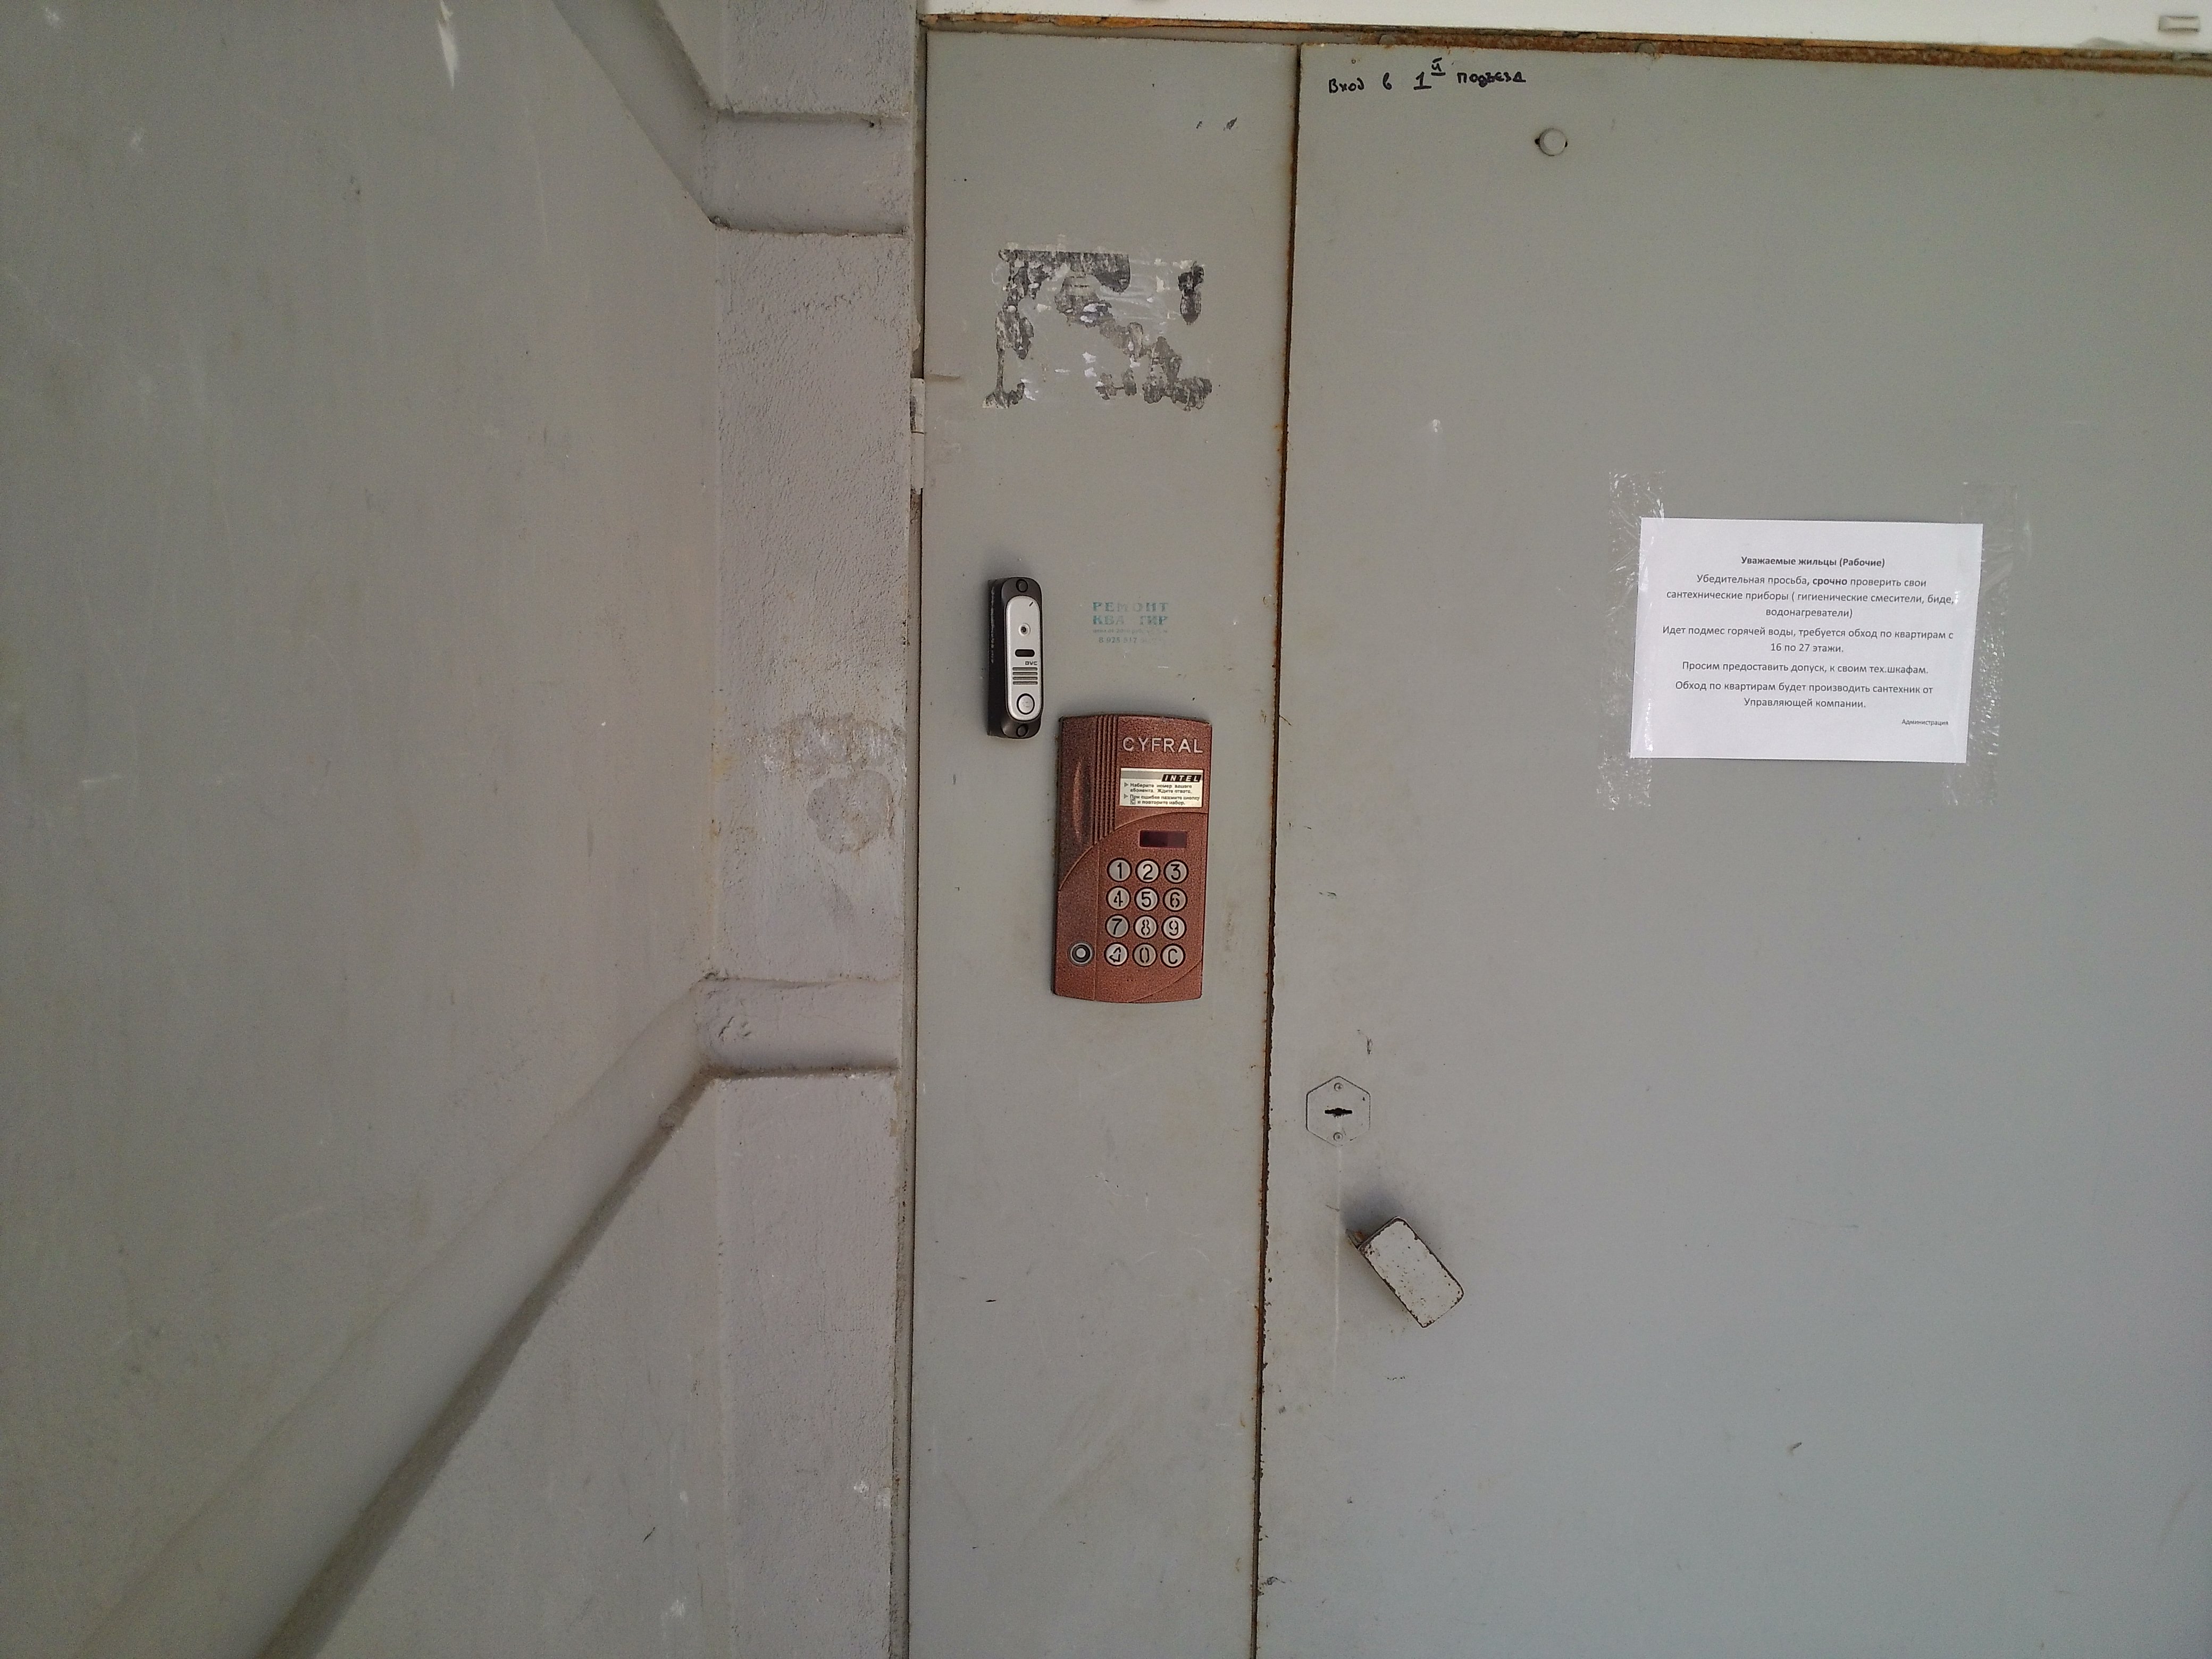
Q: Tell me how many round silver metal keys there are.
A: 12